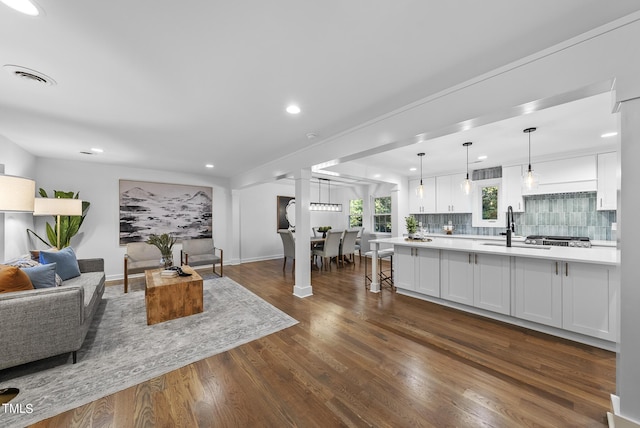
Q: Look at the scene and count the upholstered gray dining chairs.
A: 5